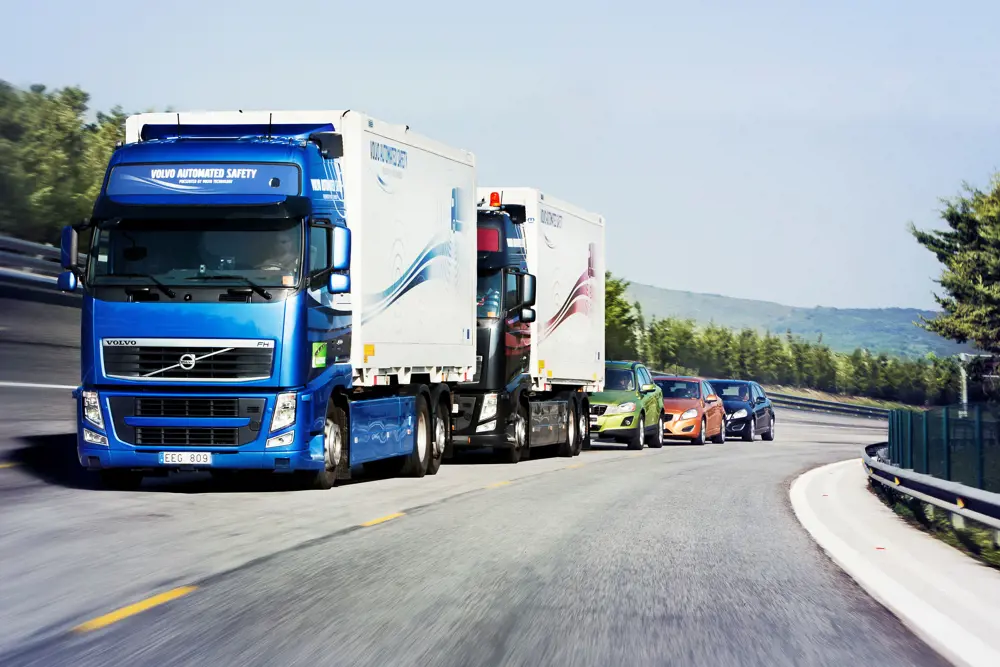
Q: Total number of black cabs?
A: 1